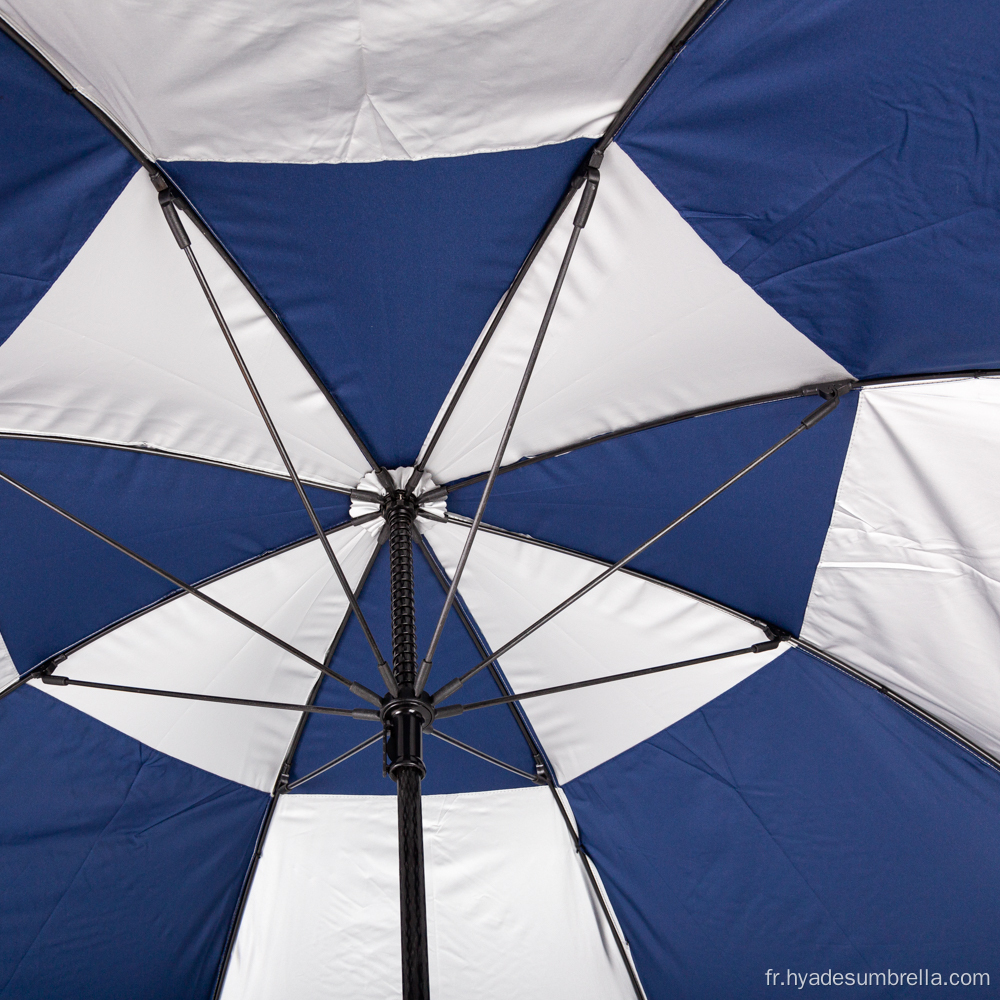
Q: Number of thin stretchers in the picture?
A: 8